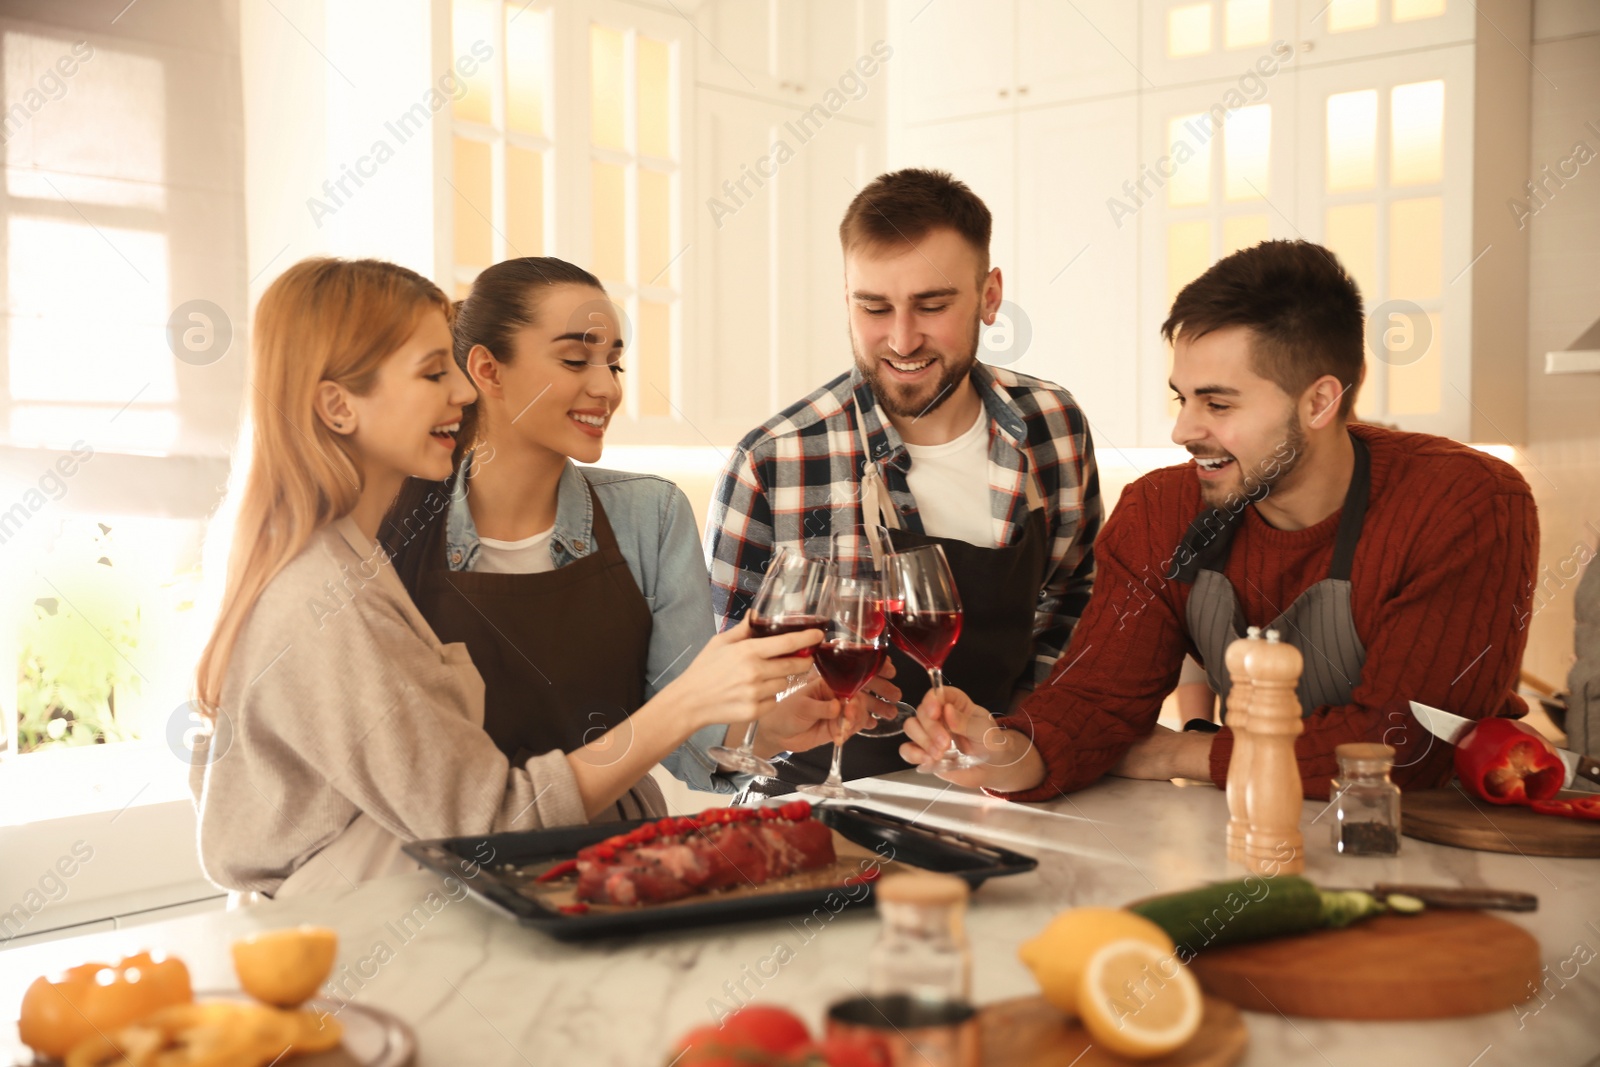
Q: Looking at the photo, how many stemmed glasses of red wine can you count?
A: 4